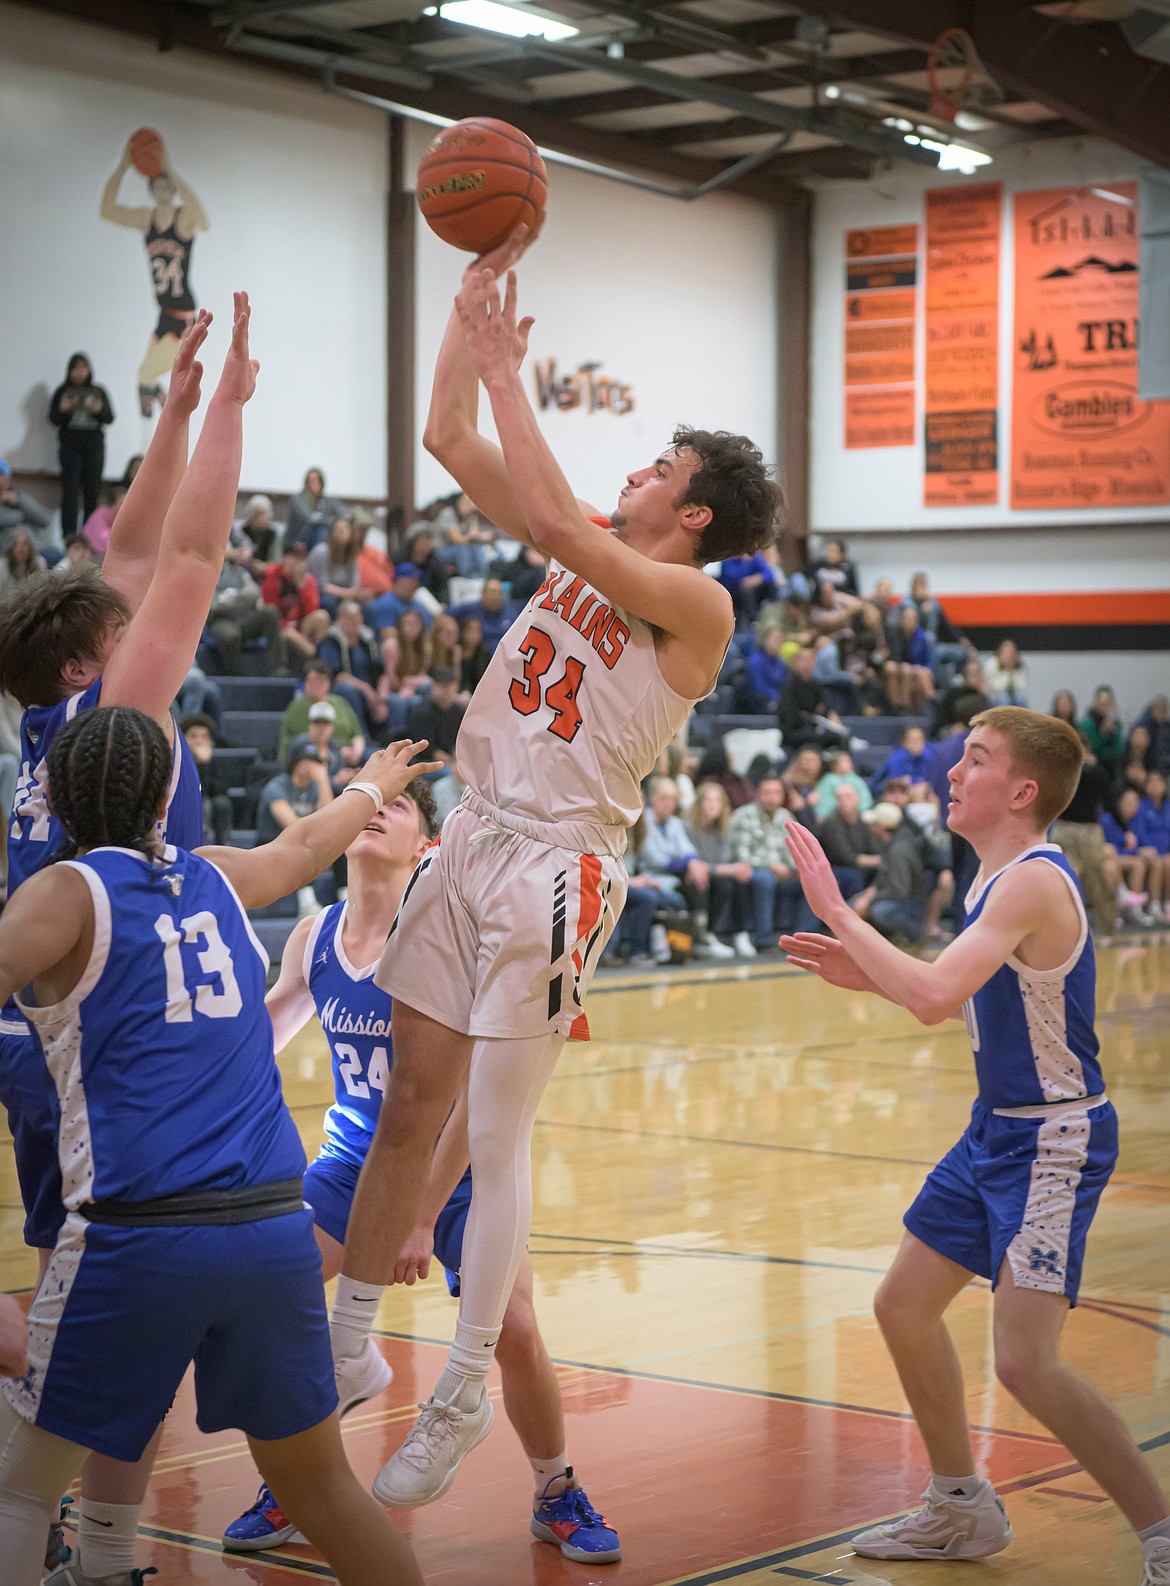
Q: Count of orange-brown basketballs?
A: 2